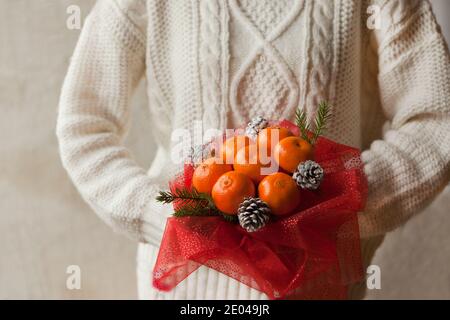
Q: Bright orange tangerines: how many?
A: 7